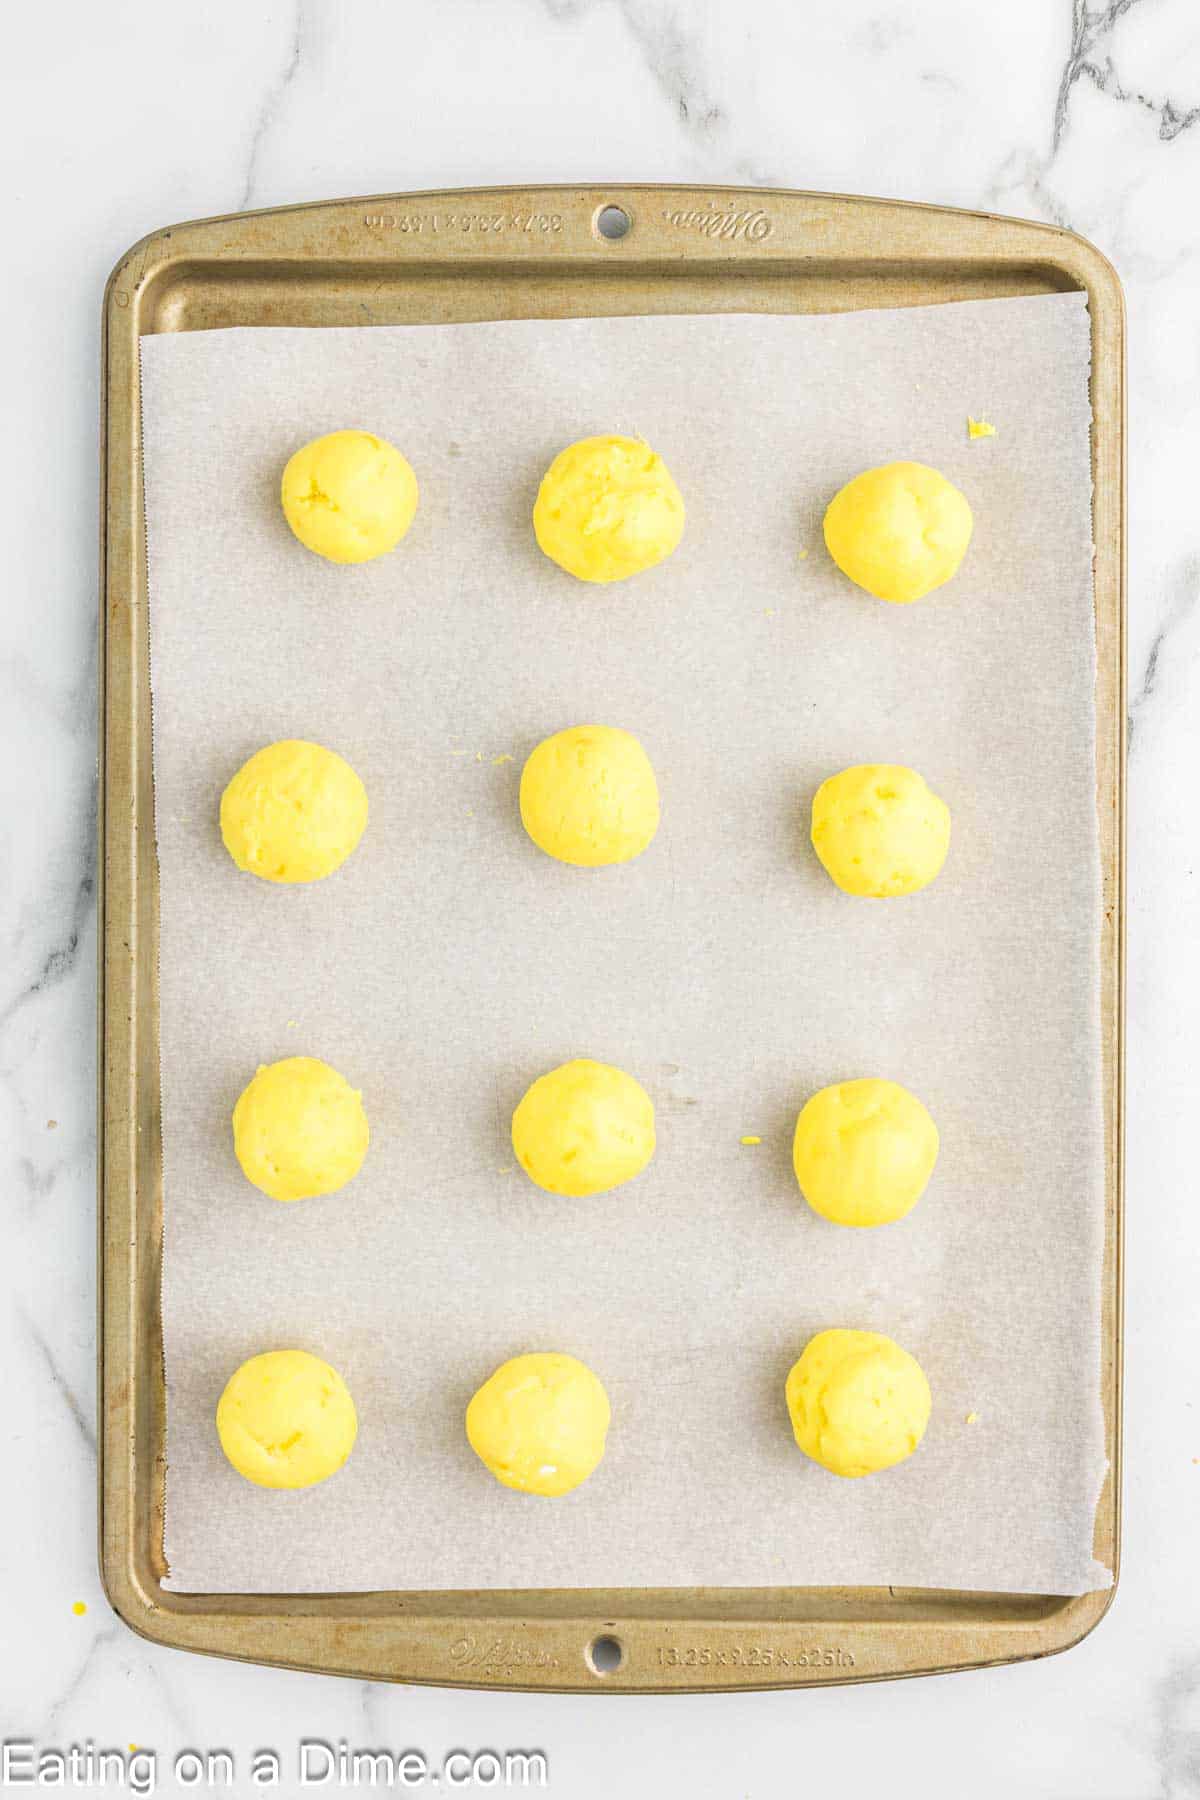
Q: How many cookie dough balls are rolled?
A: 12